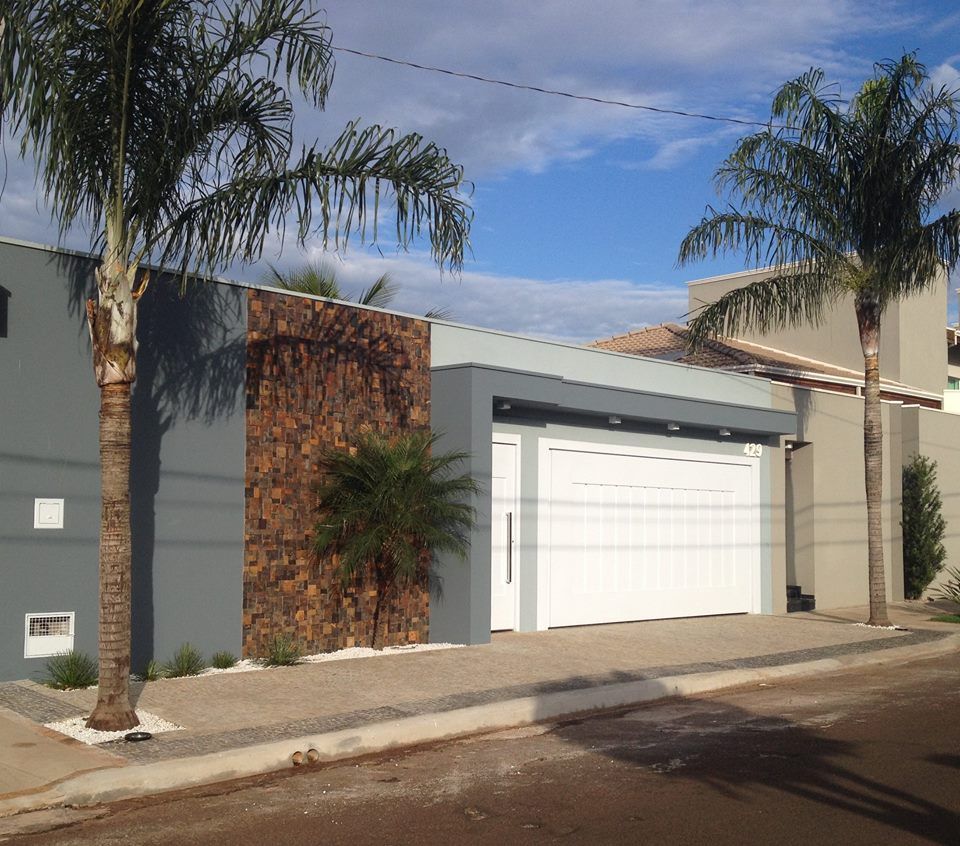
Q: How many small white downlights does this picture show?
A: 4